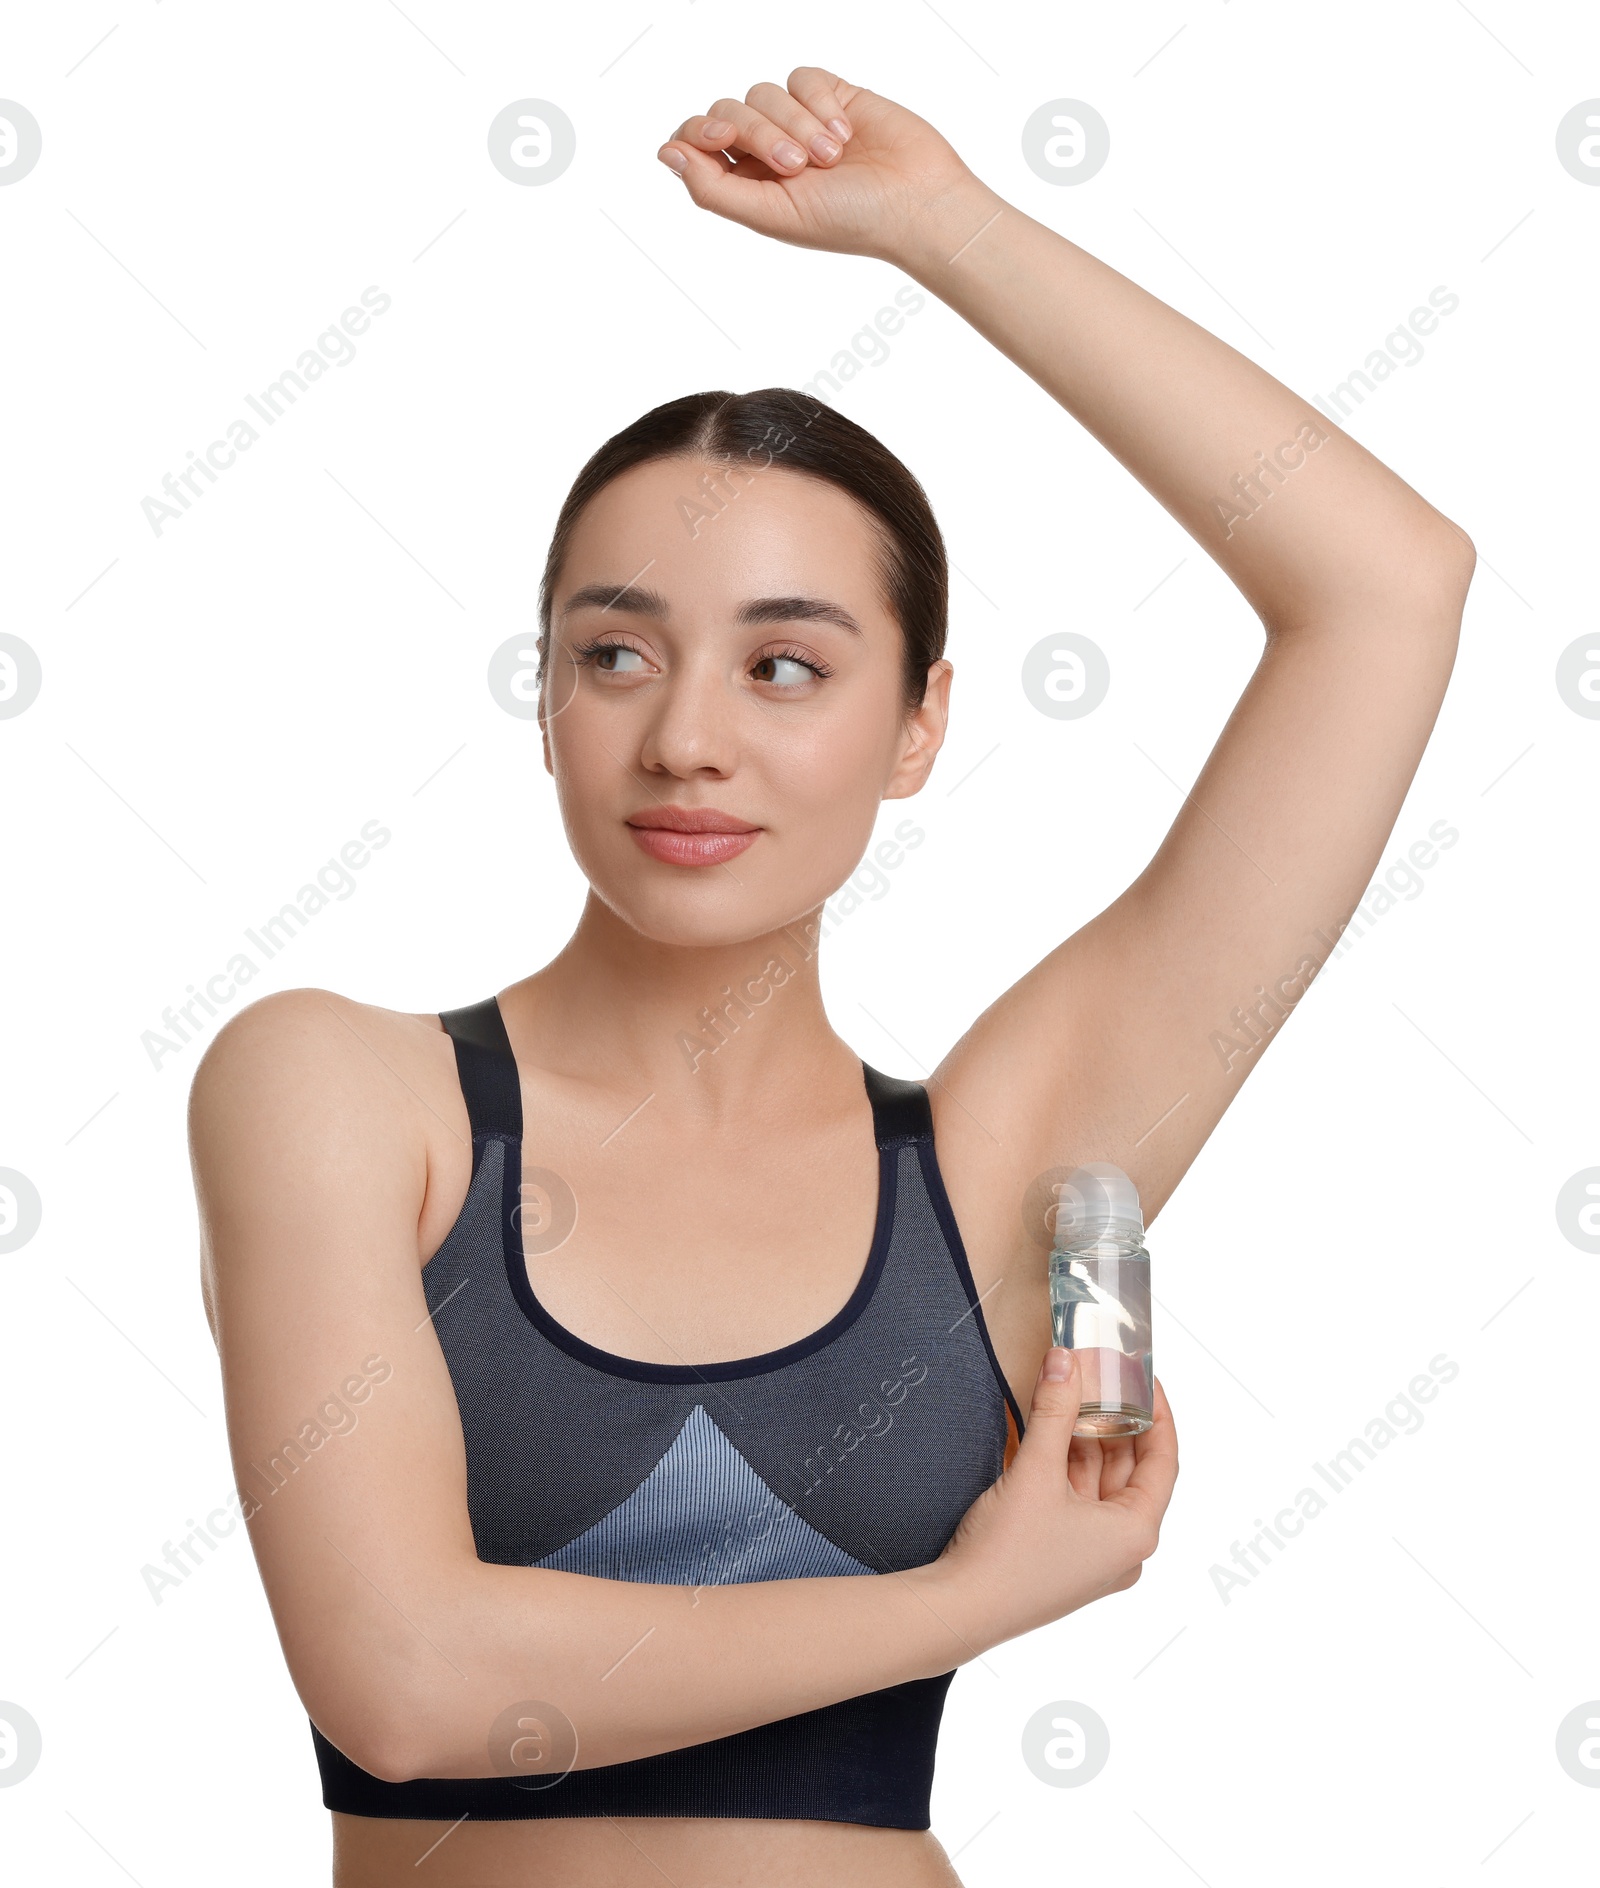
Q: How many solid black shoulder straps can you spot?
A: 2